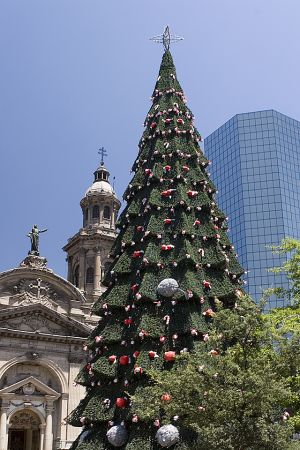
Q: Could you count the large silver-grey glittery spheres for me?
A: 3